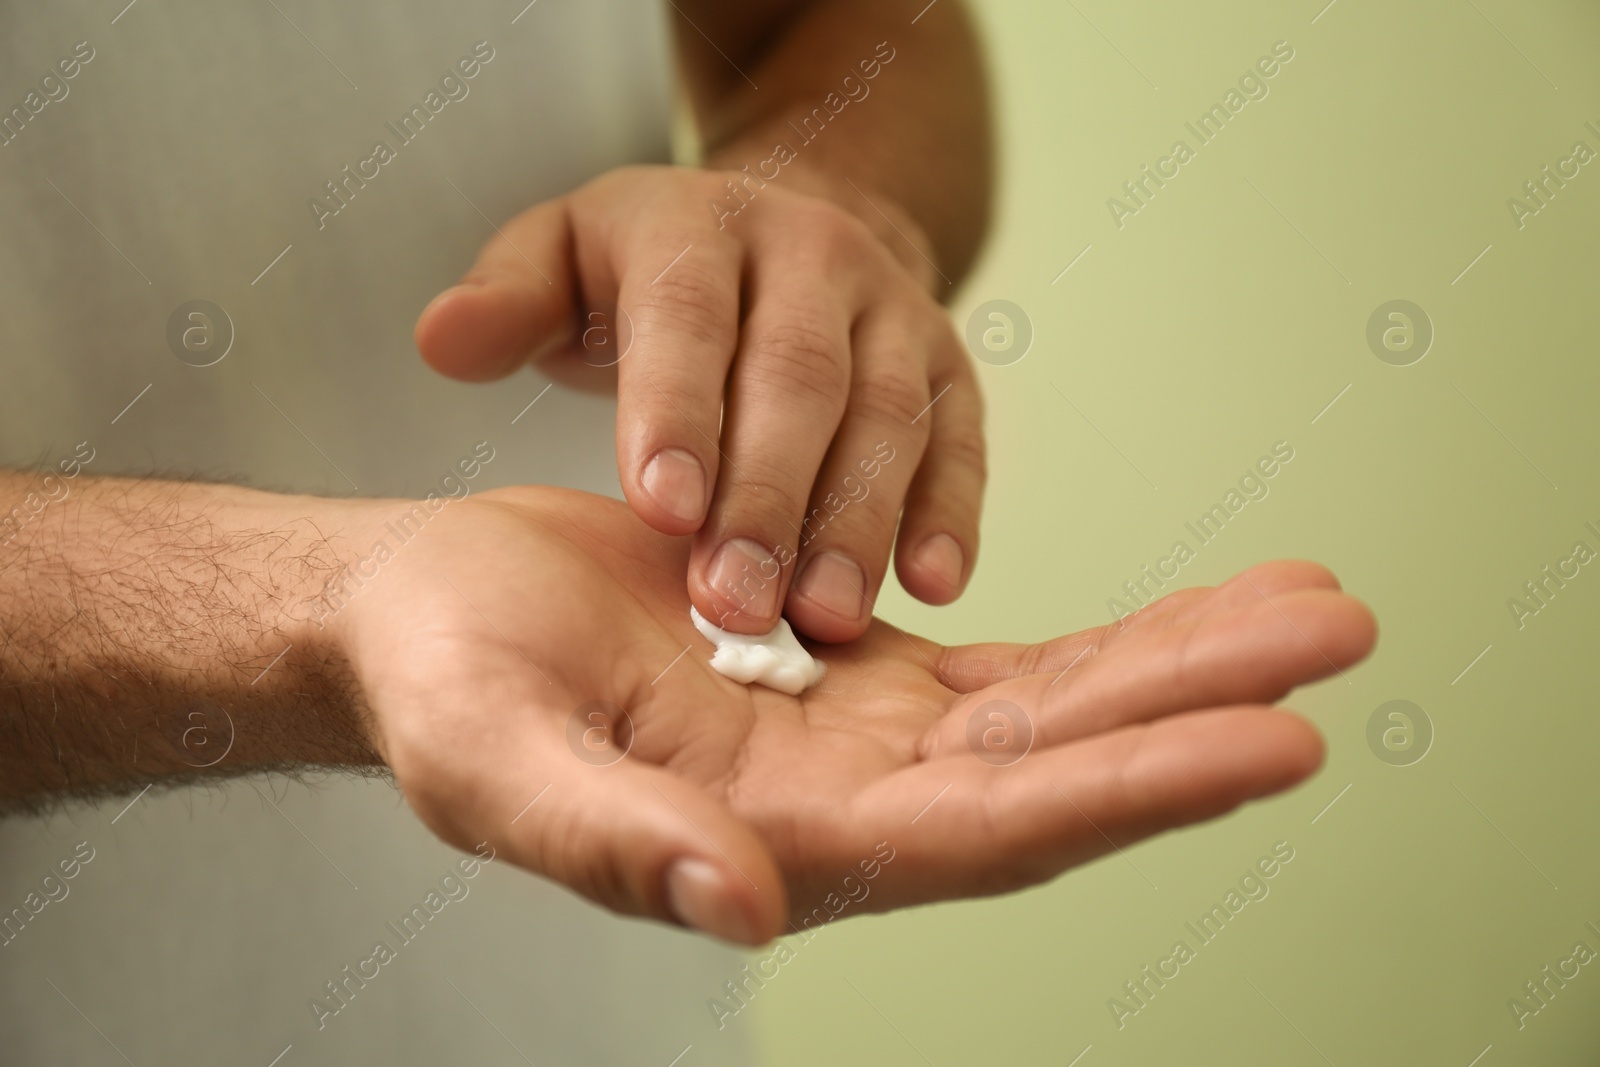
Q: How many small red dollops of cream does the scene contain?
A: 0